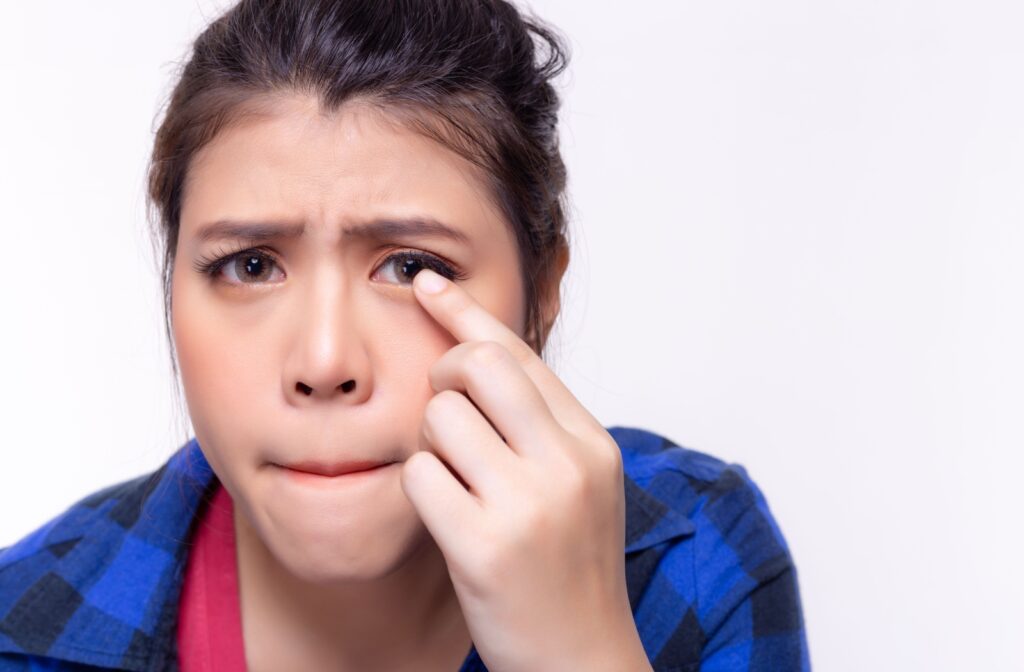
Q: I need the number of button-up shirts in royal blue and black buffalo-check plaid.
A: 1